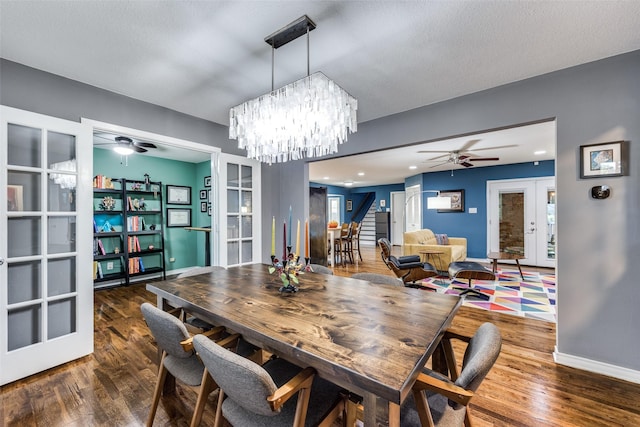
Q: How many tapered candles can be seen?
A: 5